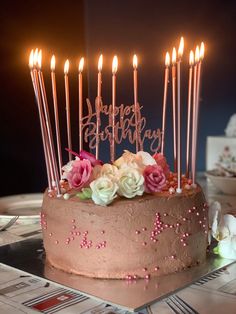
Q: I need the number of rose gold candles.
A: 15